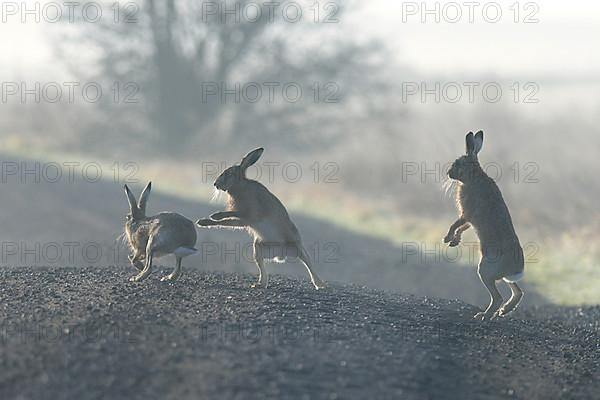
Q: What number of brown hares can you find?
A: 3